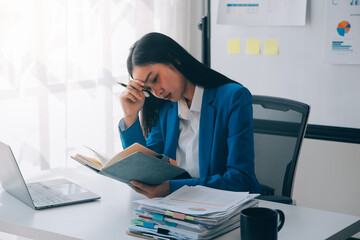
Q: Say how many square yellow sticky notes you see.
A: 3